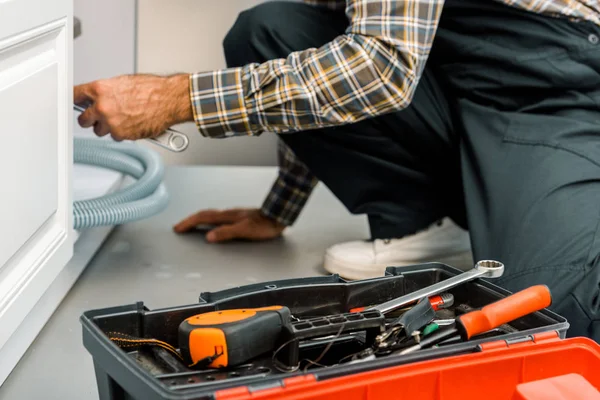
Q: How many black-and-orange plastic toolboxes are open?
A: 1